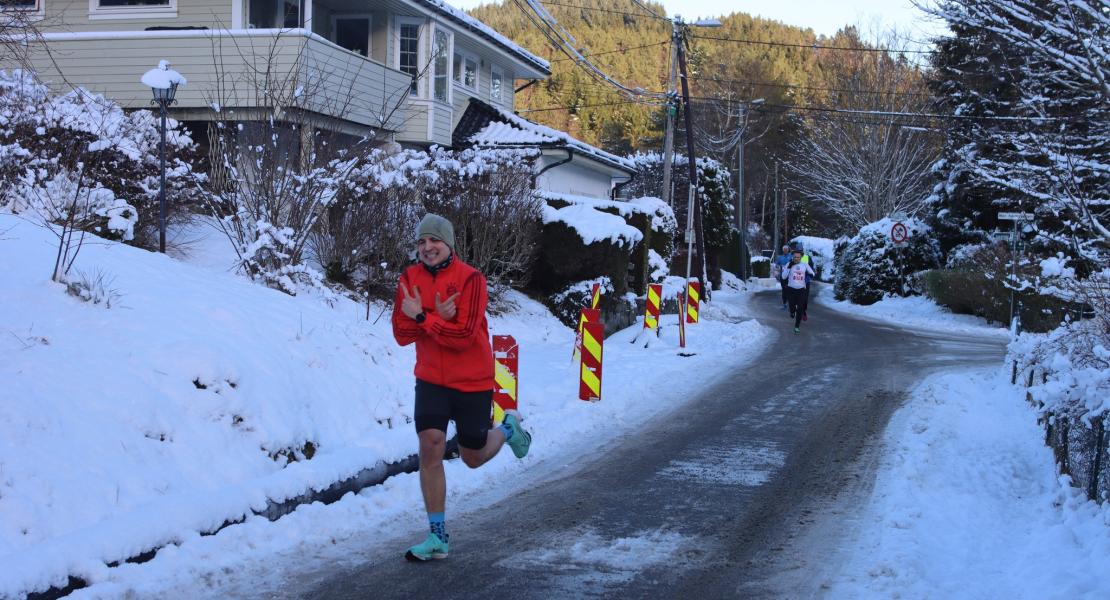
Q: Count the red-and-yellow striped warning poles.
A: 7